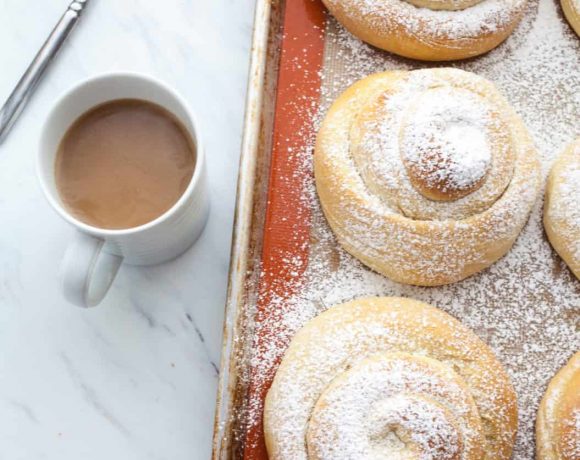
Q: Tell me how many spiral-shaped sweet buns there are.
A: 6